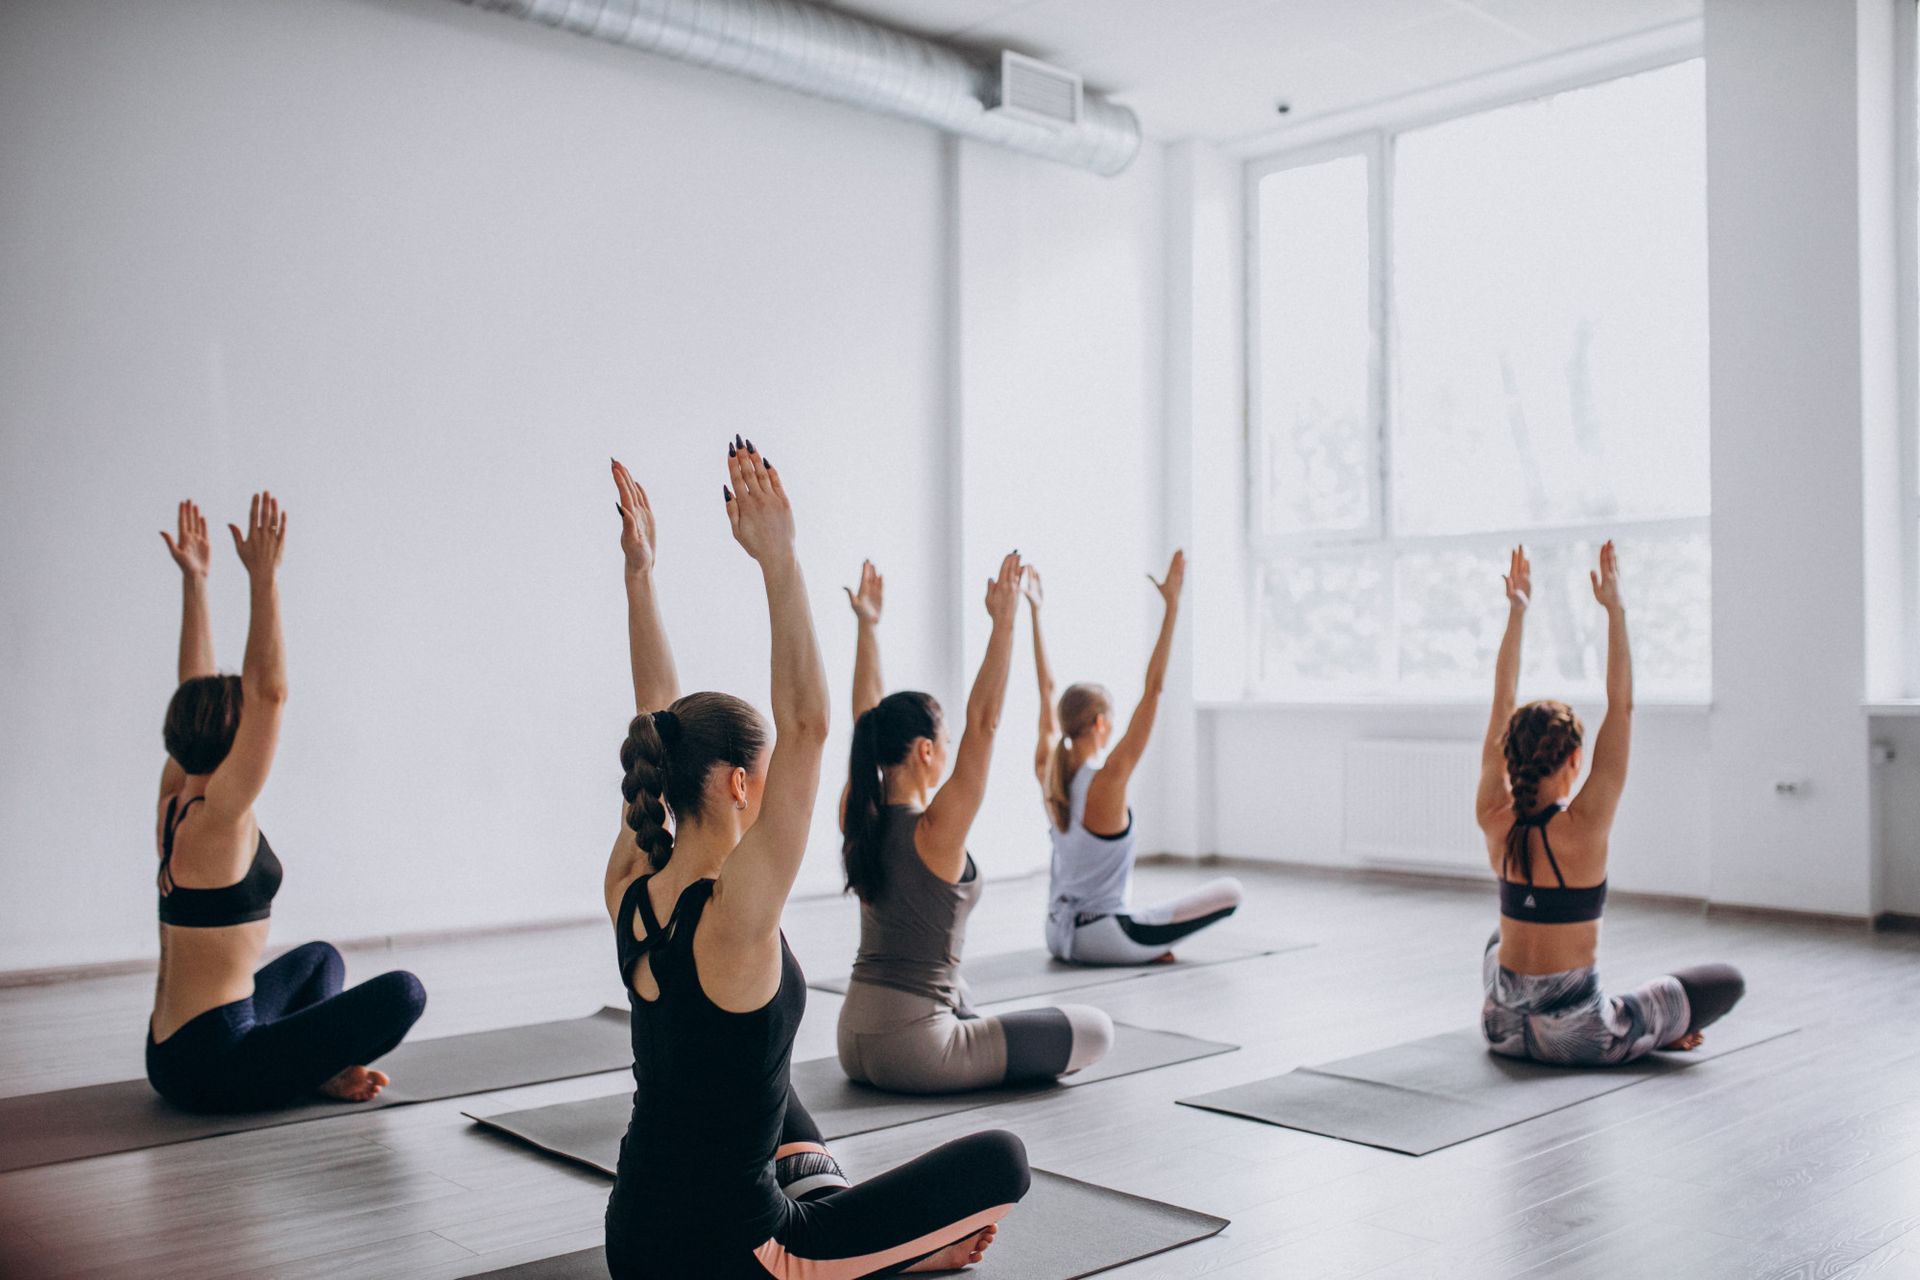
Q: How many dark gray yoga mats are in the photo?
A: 5